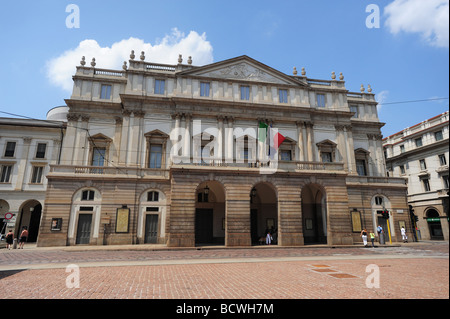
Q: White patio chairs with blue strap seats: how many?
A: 0